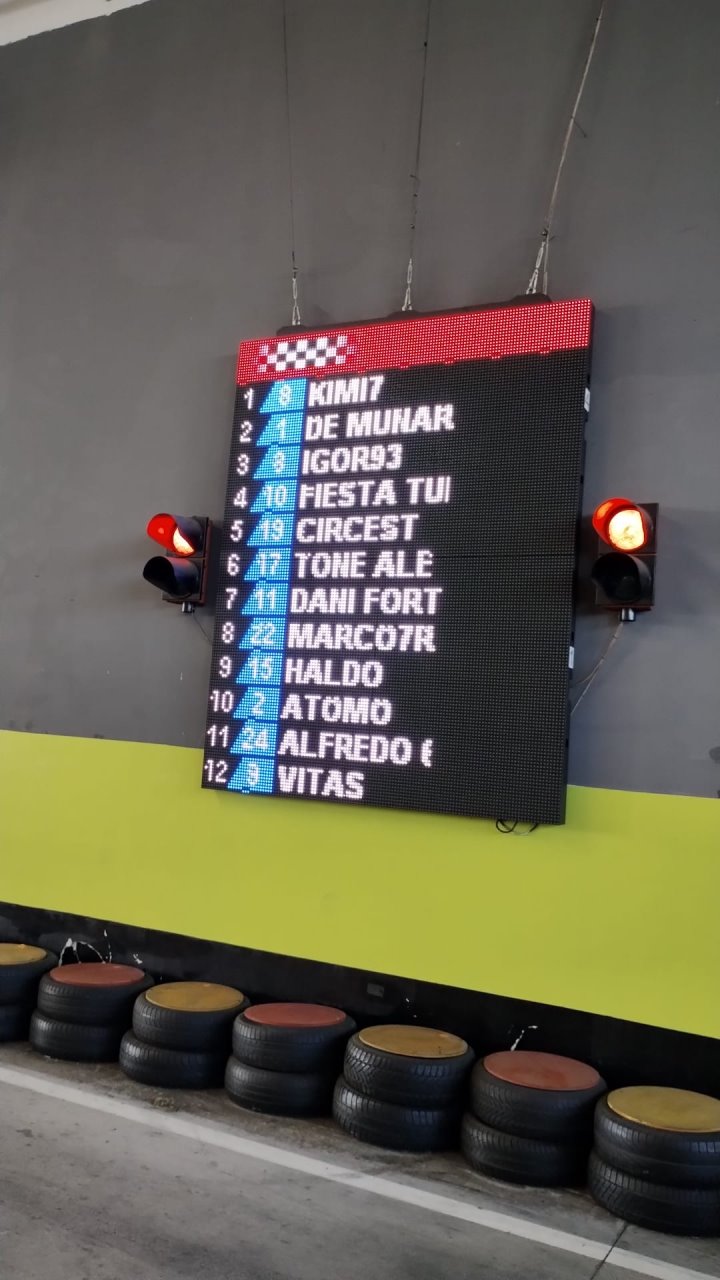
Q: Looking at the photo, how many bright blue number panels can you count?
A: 12